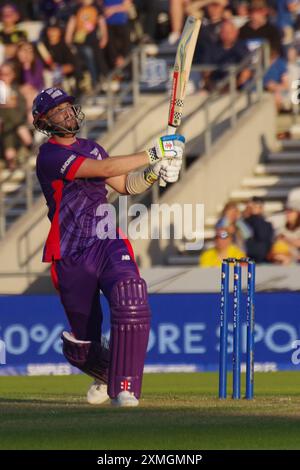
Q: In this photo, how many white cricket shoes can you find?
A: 2